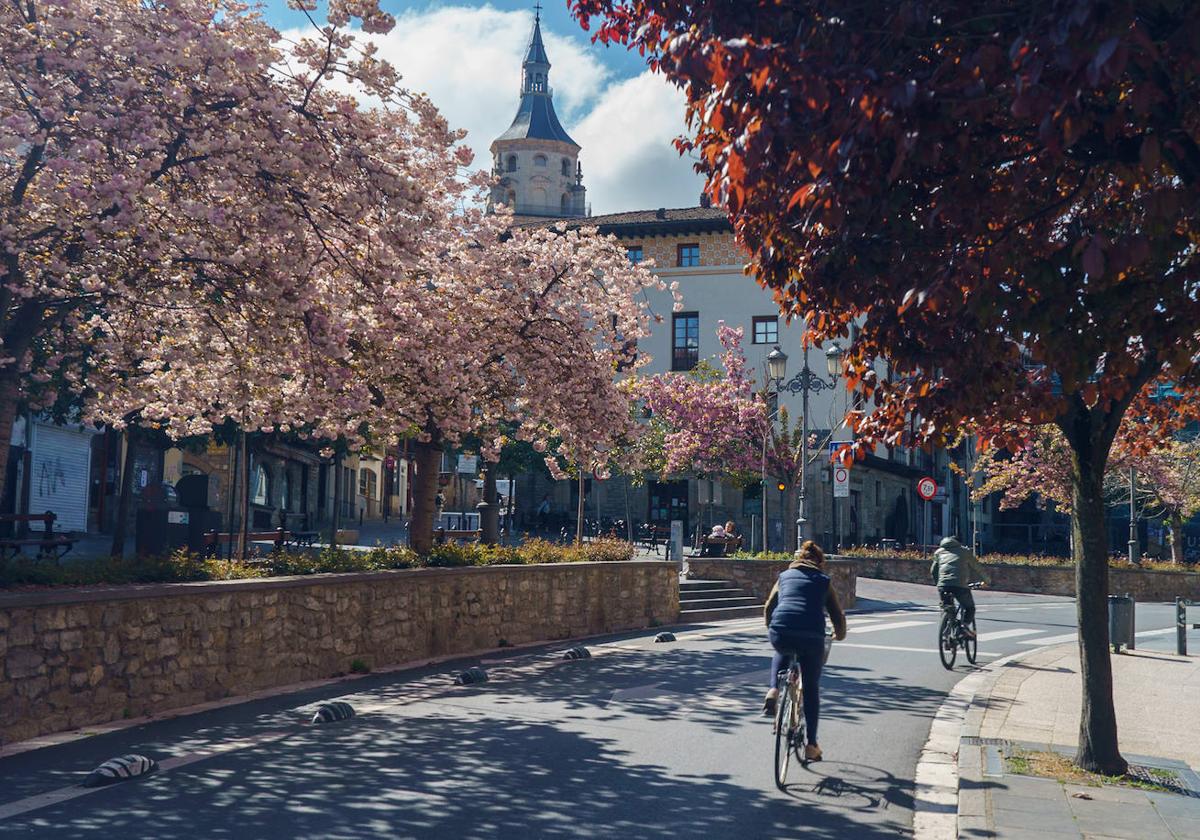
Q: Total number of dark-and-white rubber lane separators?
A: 5